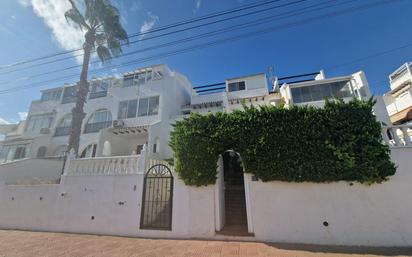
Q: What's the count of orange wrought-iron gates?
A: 0